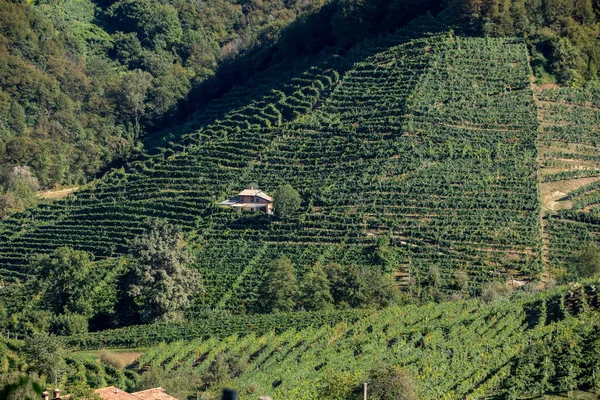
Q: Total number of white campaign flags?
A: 0